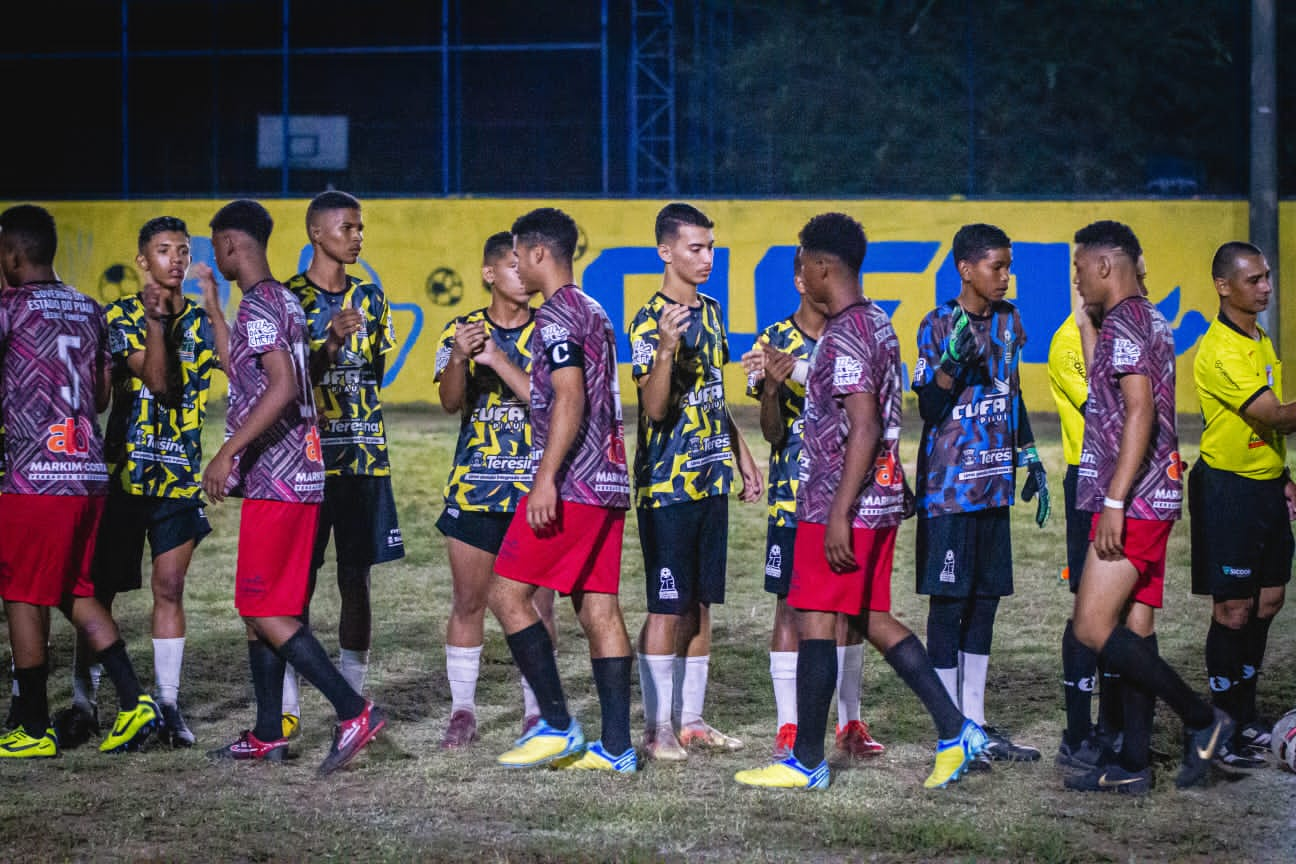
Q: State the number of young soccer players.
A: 11